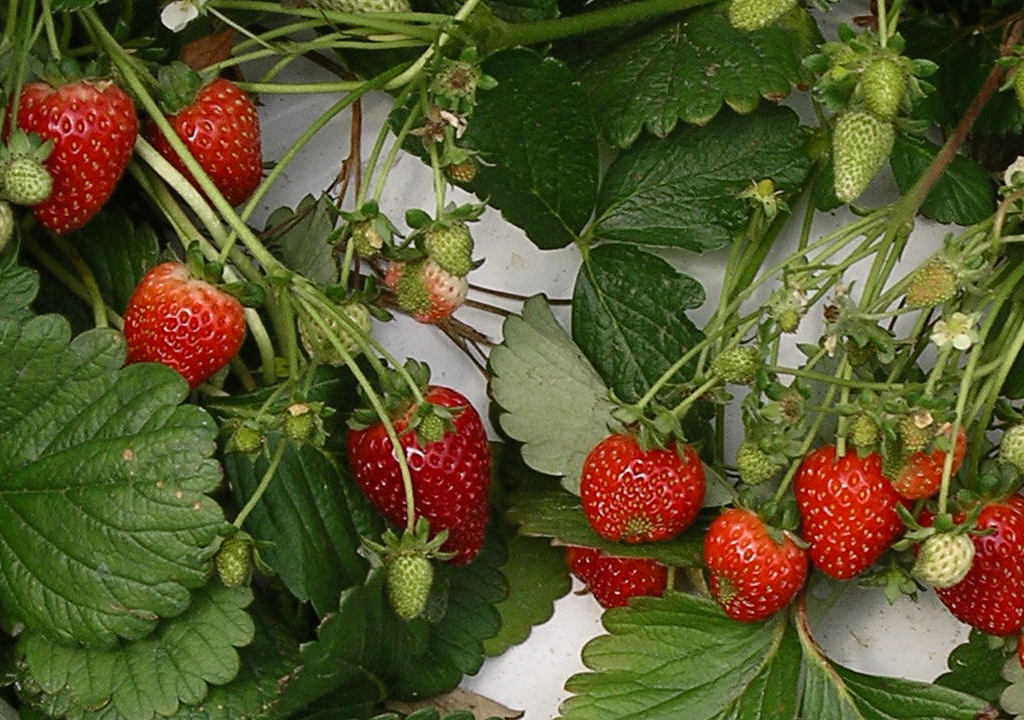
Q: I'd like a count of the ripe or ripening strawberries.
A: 11